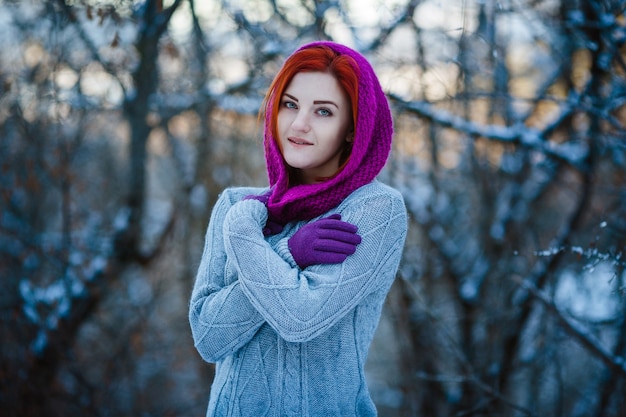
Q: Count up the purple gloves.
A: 2